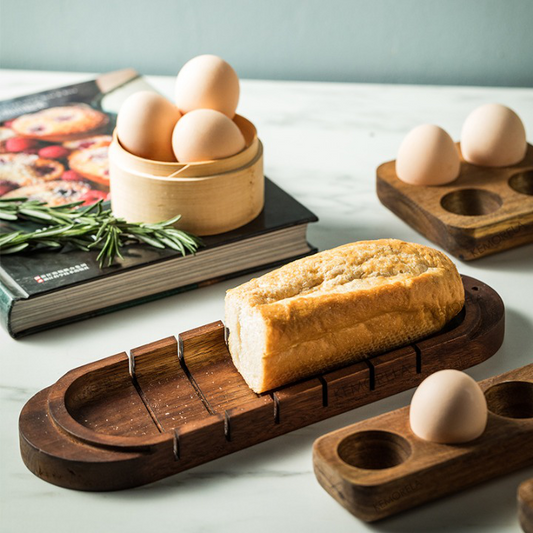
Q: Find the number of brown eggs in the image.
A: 6